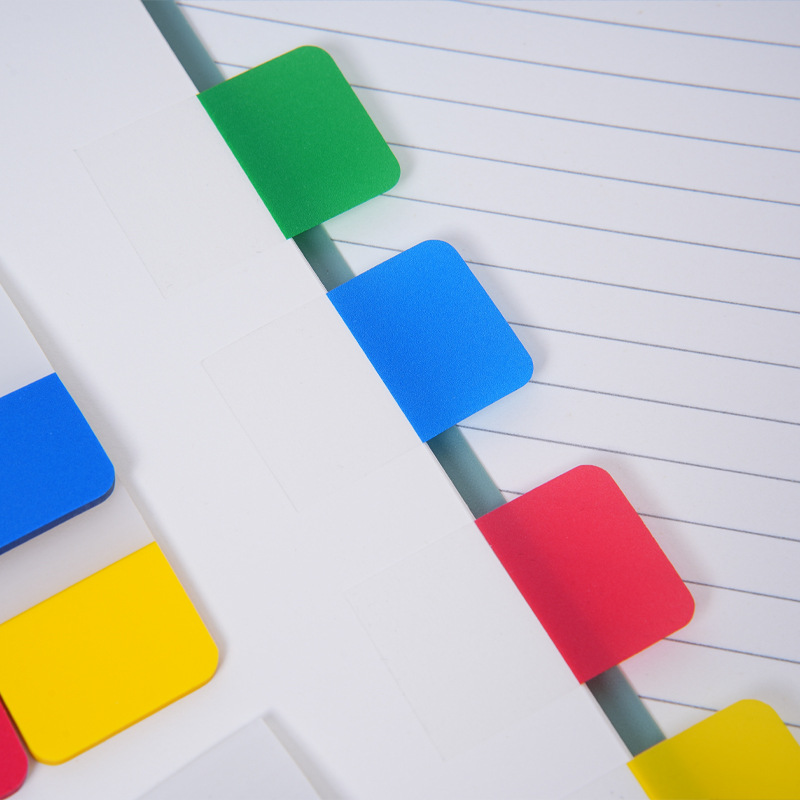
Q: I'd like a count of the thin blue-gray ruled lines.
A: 13